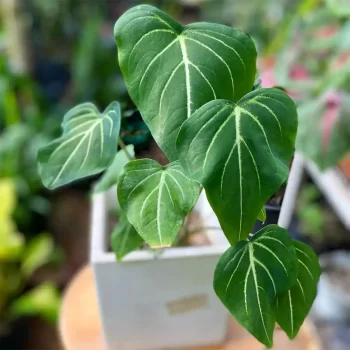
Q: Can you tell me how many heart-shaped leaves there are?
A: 6